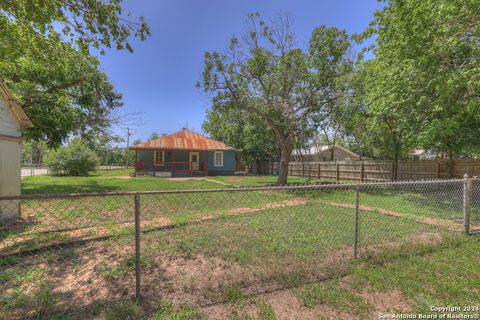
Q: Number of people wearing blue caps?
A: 0